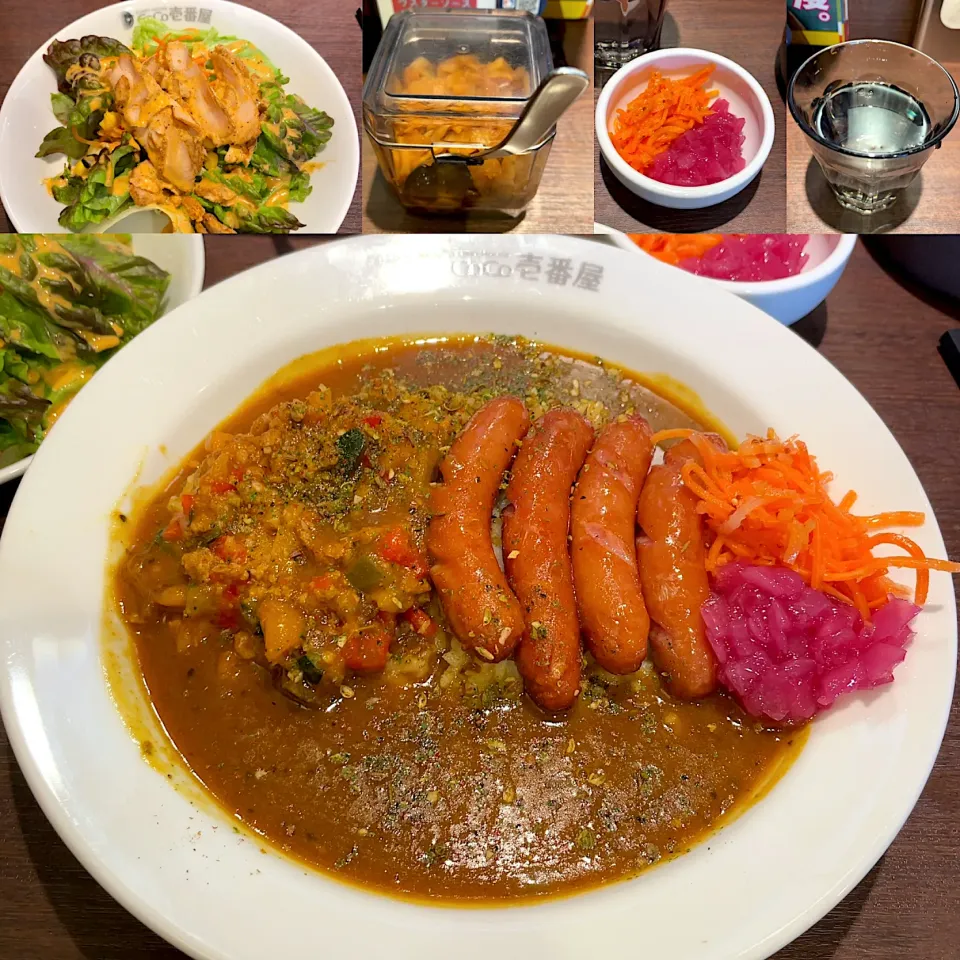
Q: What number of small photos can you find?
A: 4